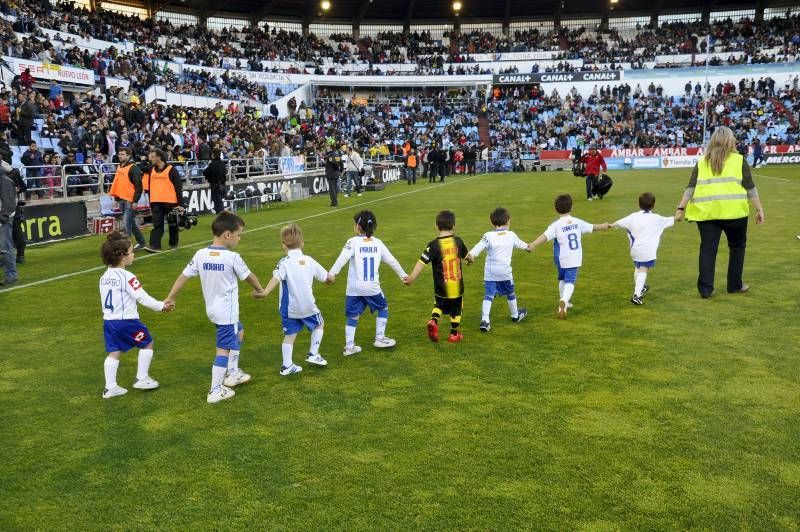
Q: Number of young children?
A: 8